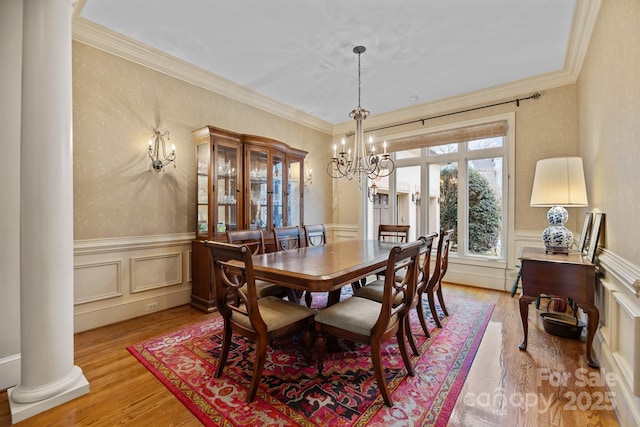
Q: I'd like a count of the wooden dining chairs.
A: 8